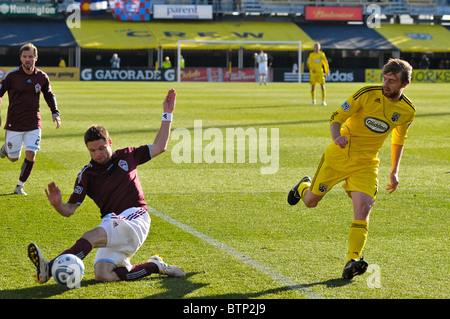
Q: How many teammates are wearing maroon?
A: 2